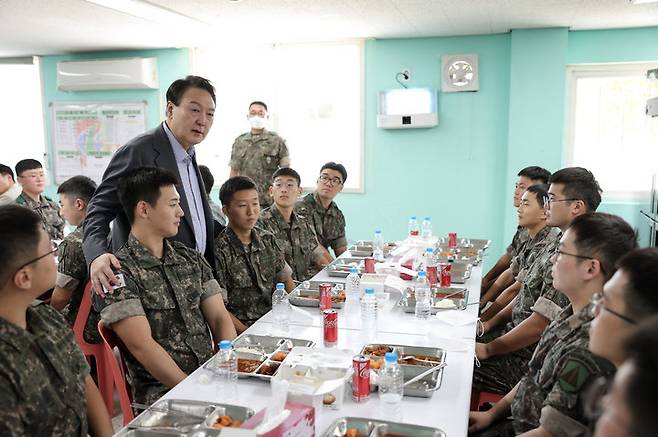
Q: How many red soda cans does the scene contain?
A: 7